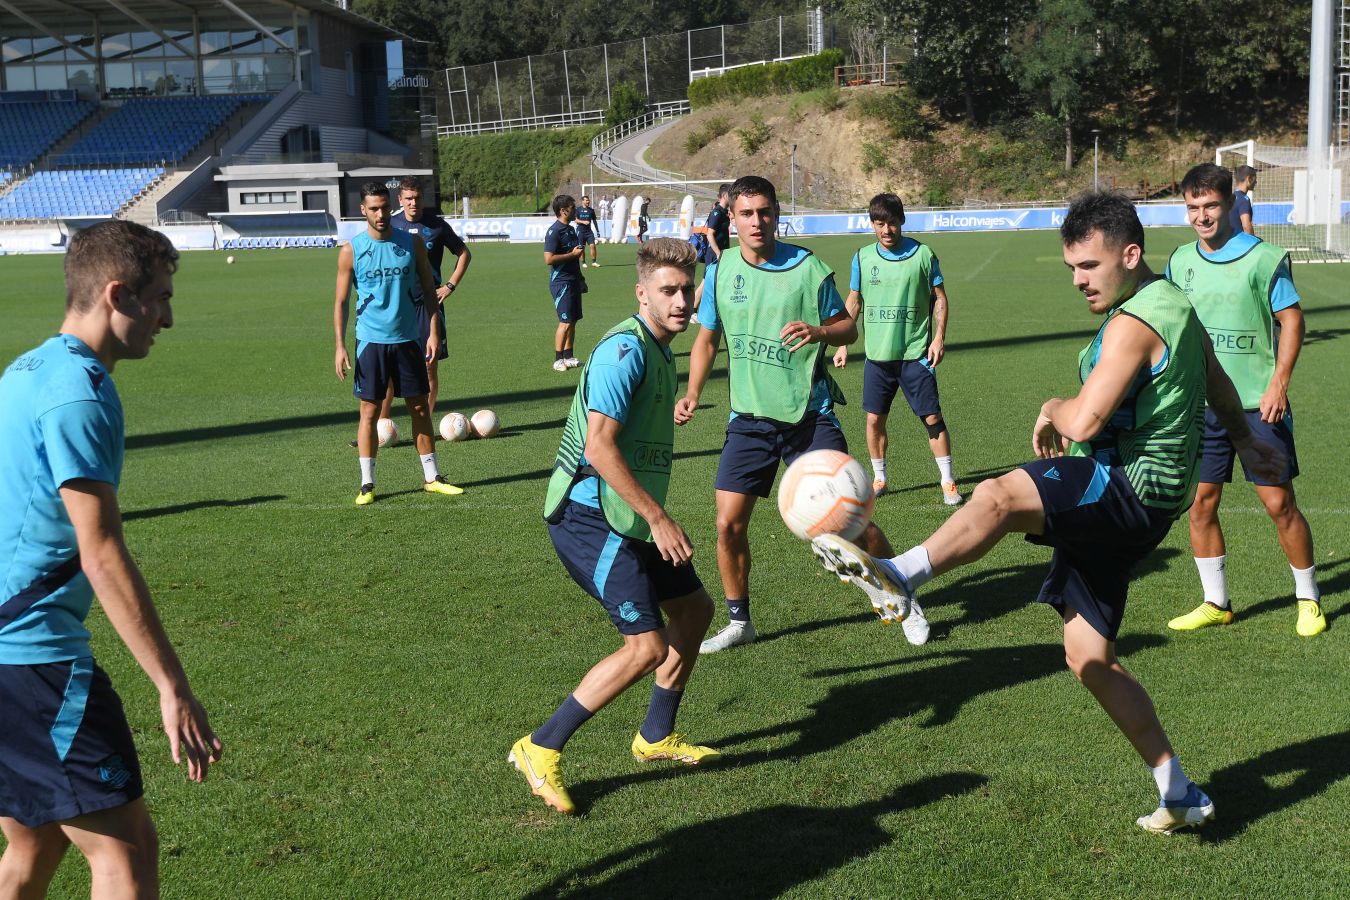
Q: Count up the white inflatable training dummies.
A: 3